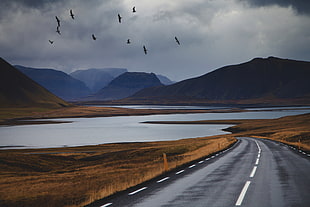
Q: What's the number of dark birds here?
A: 10